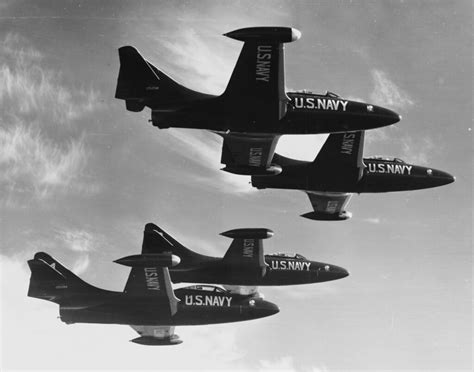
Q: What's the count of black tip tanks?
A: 6